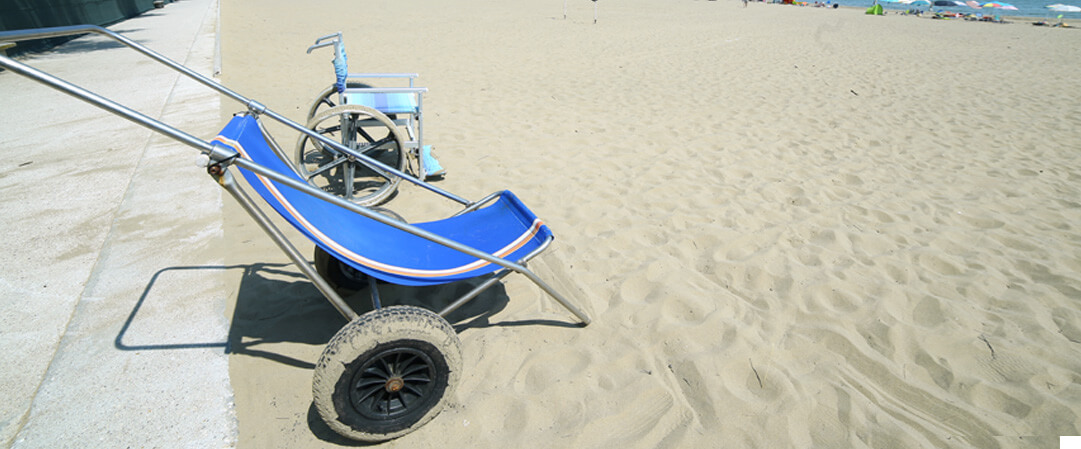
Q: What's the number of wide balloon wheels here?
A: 2